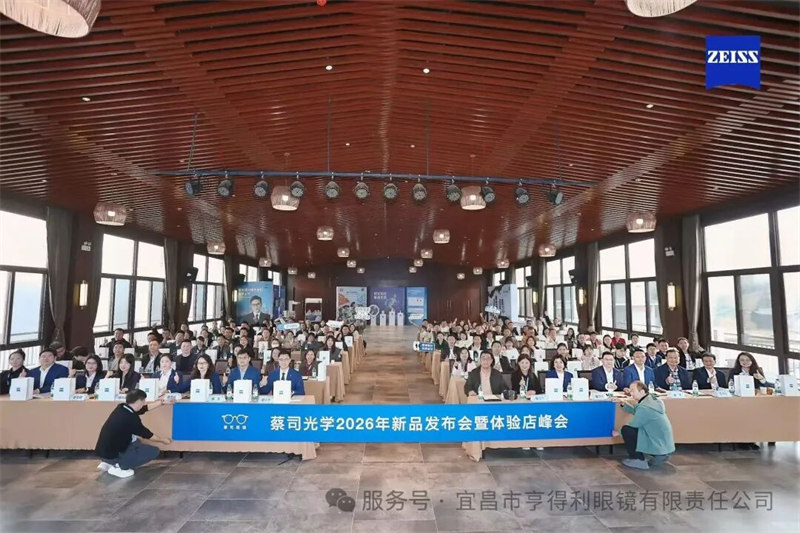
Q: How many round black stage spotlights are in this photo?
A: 12